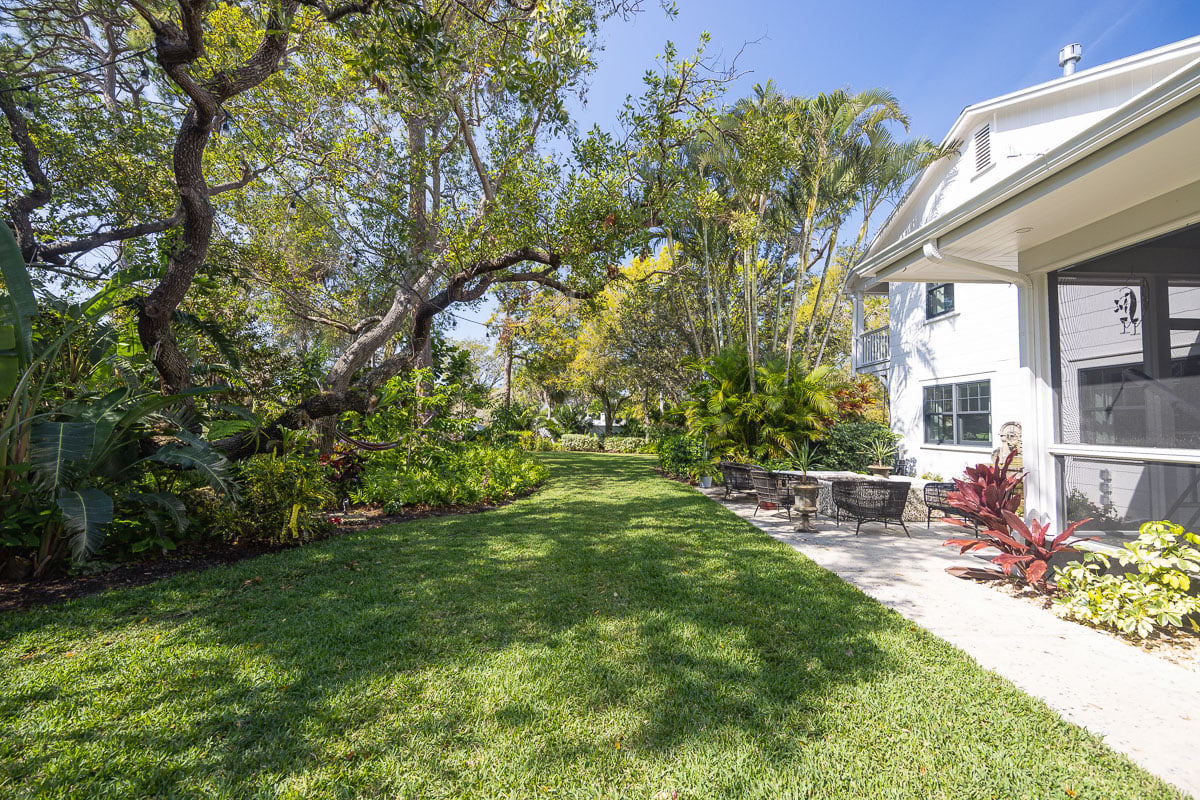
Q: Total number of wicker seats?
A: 4